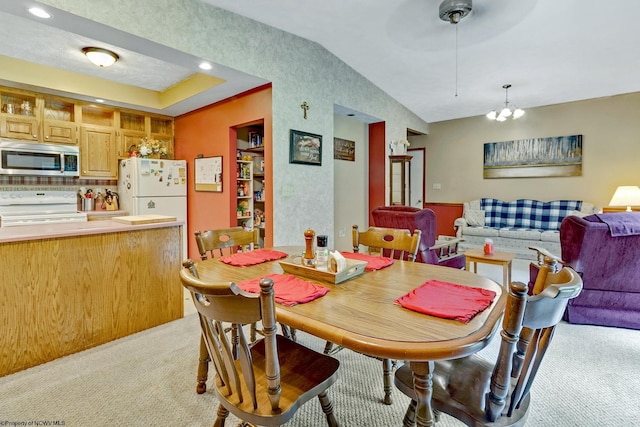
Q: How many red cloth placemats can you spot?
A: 4